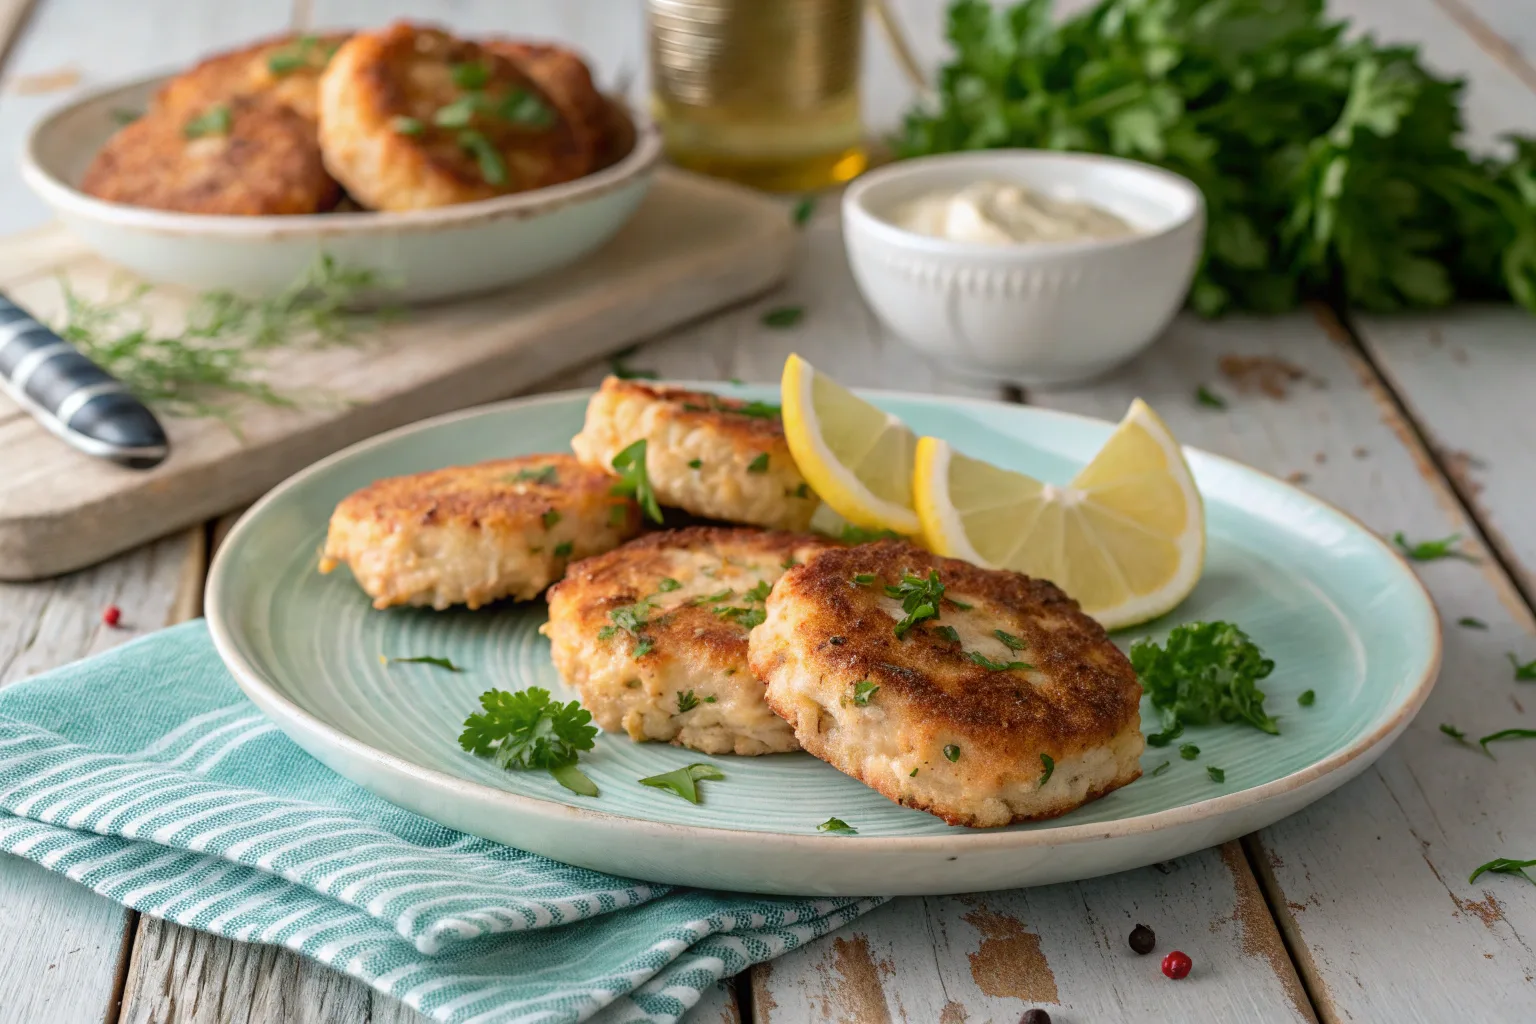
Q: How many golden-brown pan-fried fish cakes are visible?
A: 8